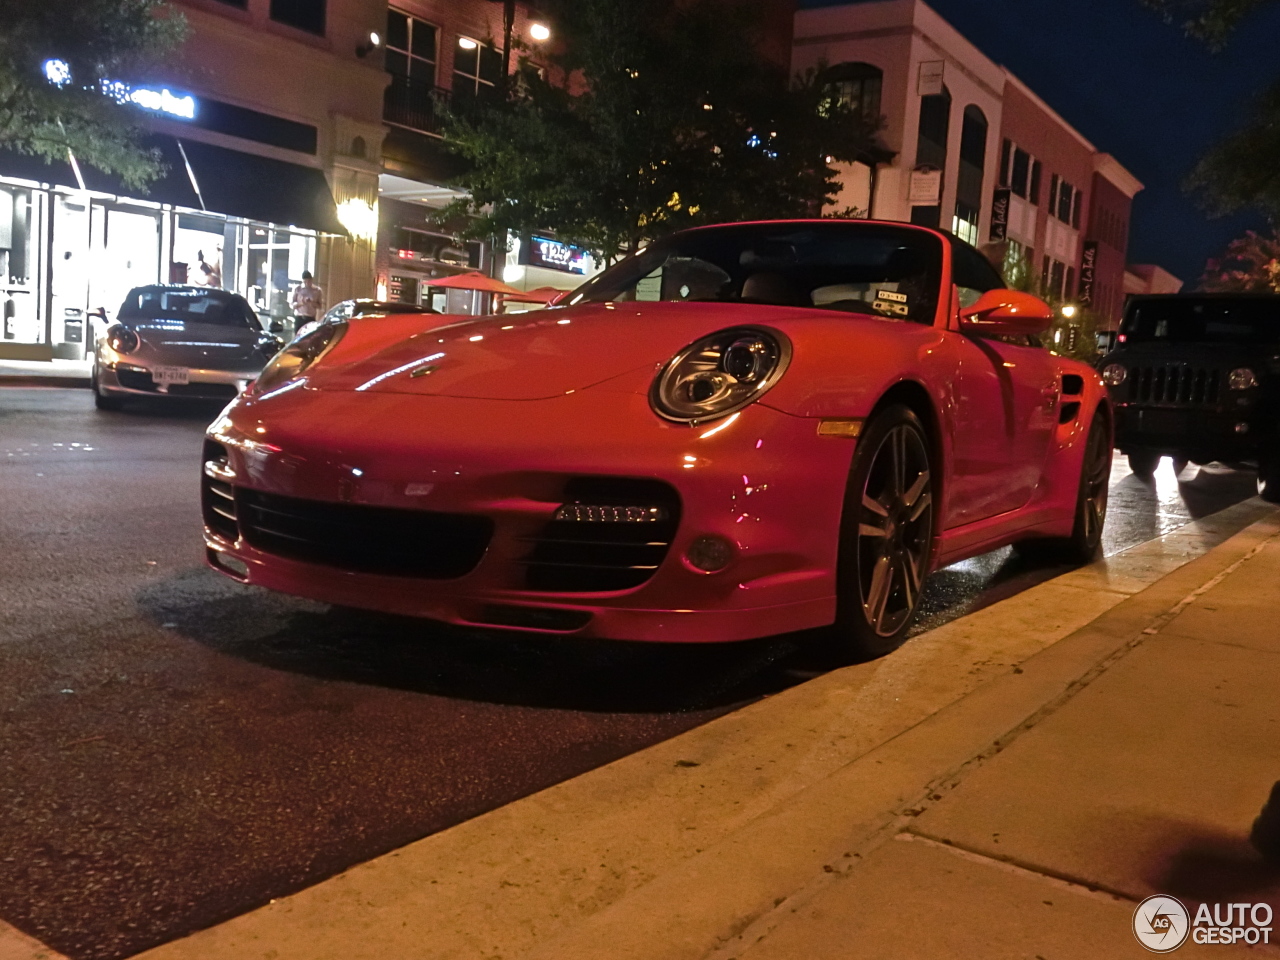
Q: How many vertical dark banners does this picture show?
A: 2